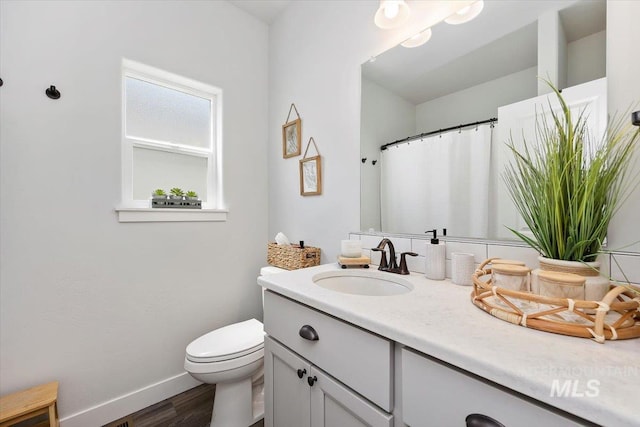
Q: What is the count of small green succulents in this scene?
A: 3